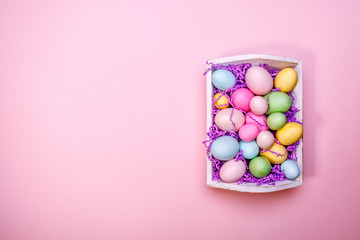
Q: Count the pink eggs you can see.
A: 8